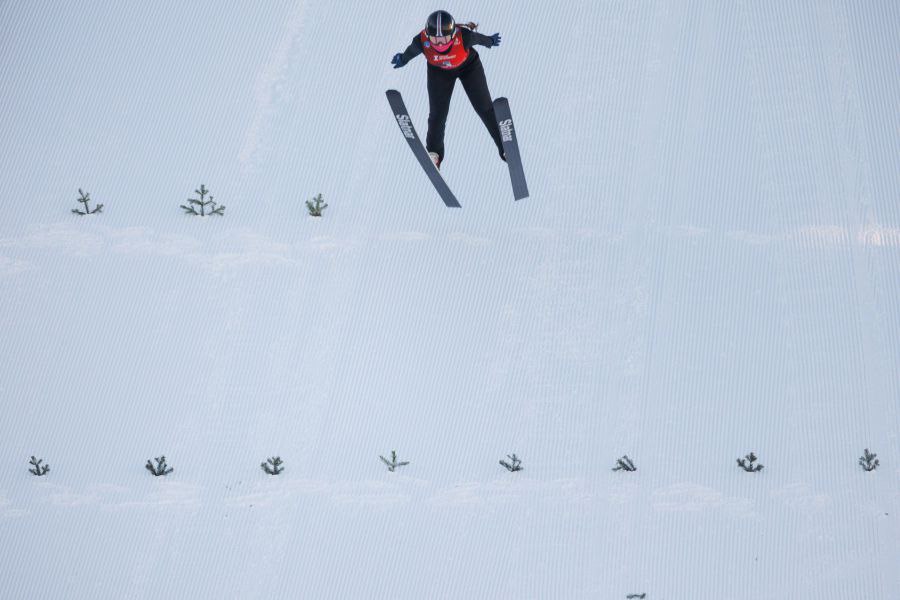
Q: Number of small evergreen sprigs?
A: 11